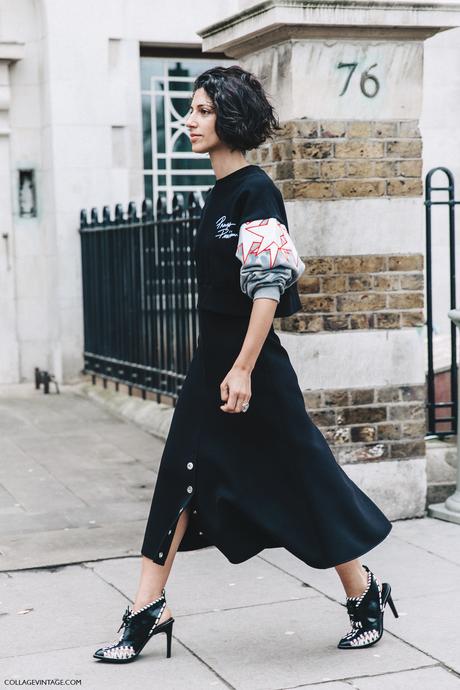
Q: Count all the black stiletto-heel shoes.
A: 2